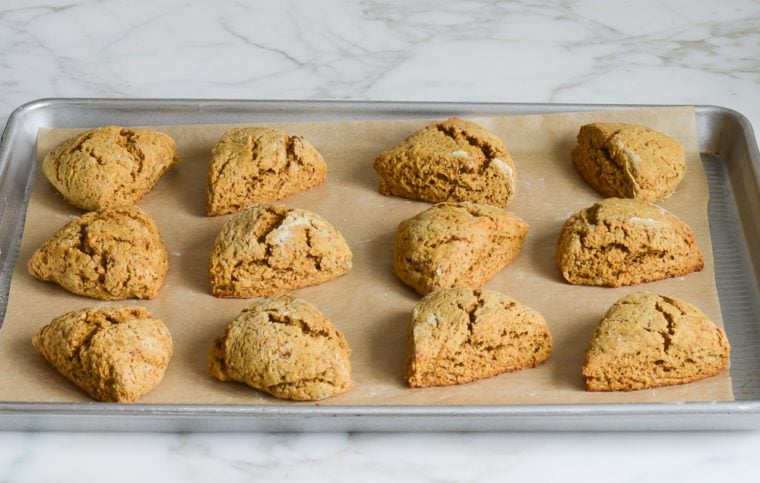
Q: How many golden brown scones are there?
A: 12